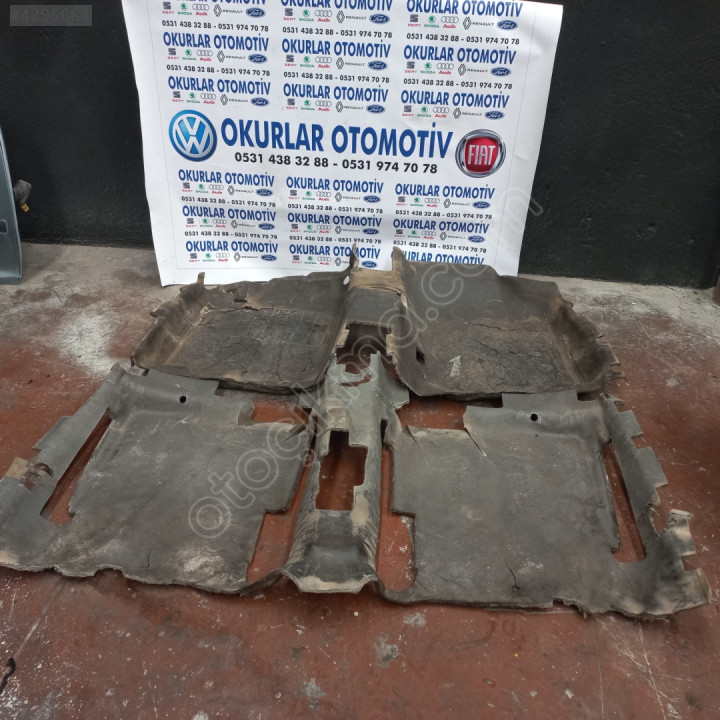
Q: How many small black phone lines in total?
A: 12